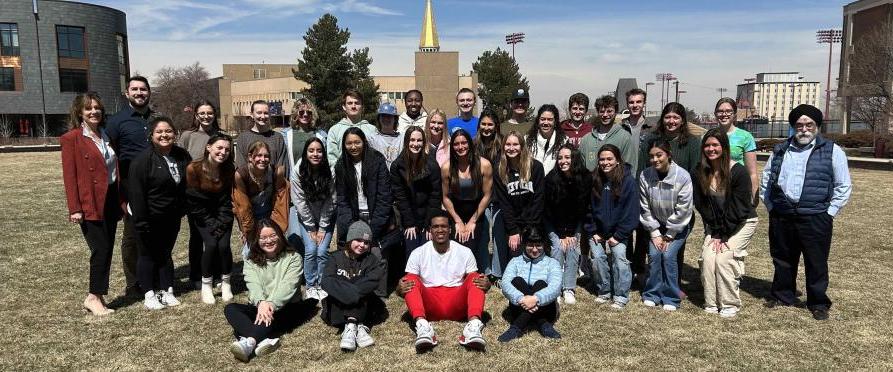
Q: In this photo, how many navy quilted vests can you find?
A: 1